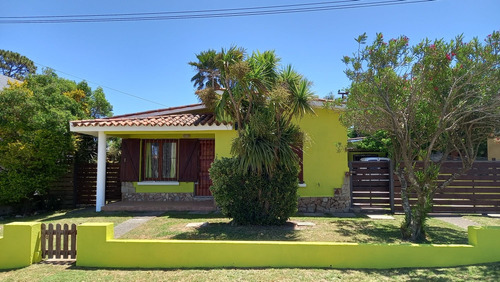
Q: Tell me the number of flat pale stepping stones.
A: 3